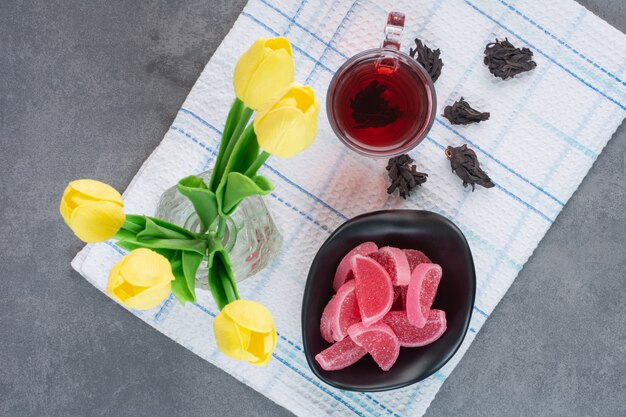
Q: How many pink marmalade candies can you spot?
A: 10